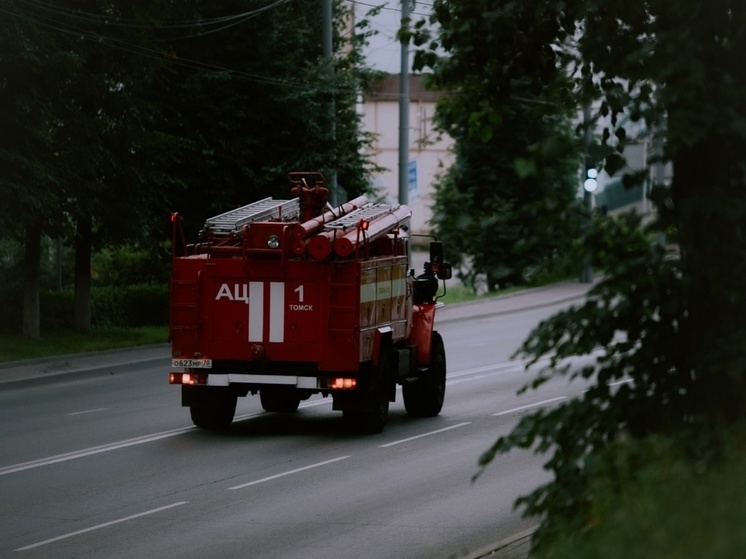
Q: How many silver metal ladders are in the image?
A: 2